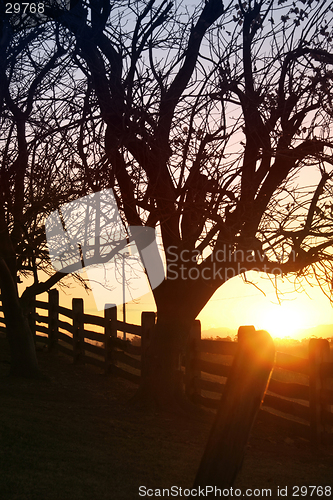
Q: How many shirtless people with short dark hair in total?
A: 0